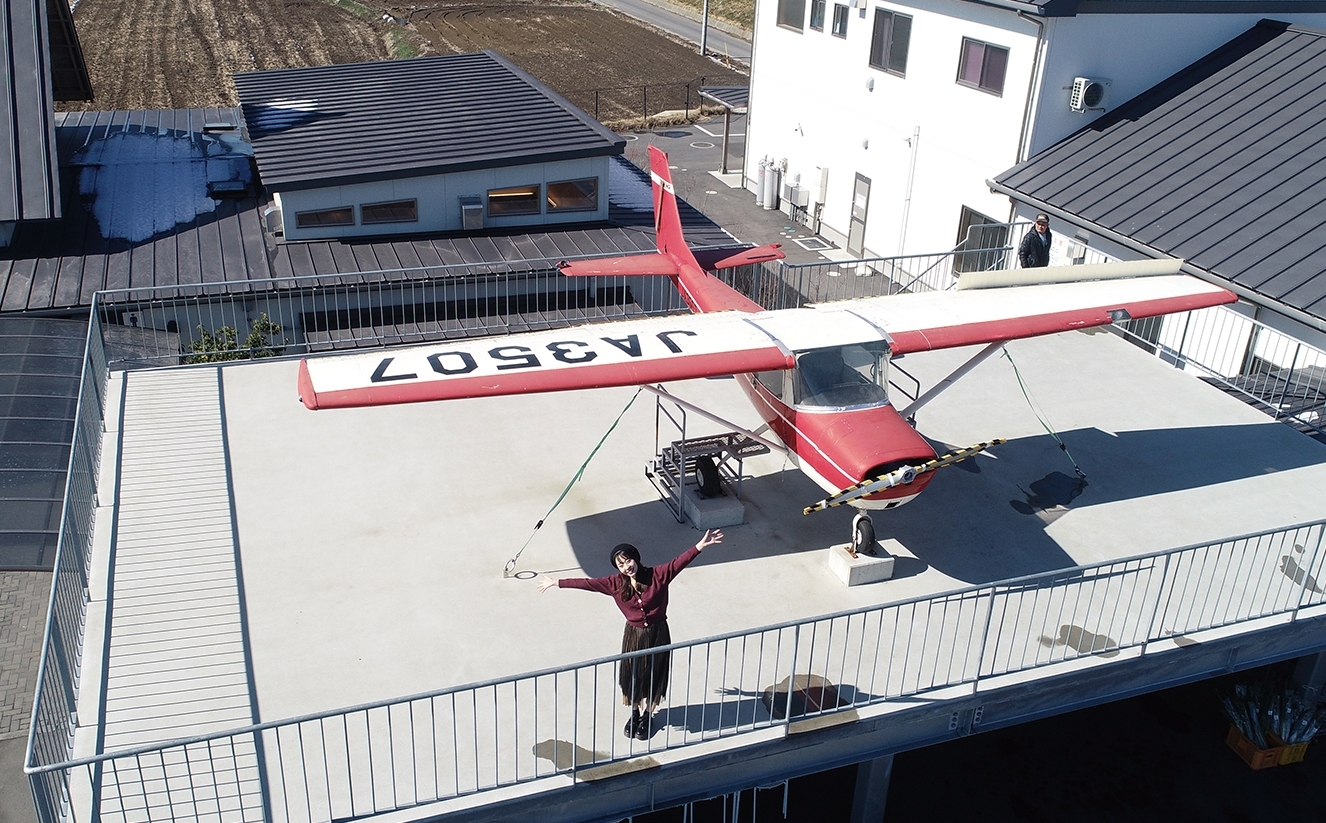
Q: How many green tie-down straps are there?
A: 2